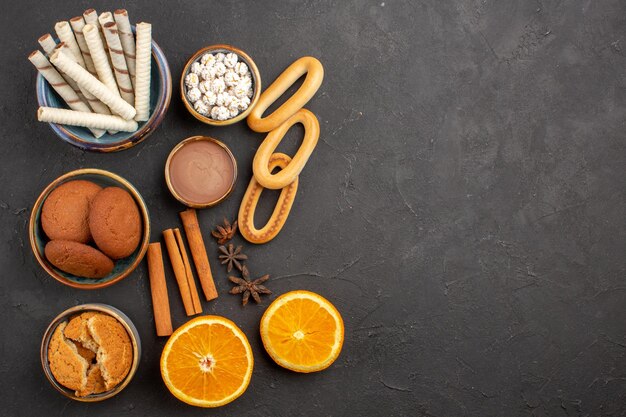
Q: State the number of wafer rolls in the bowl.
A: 13